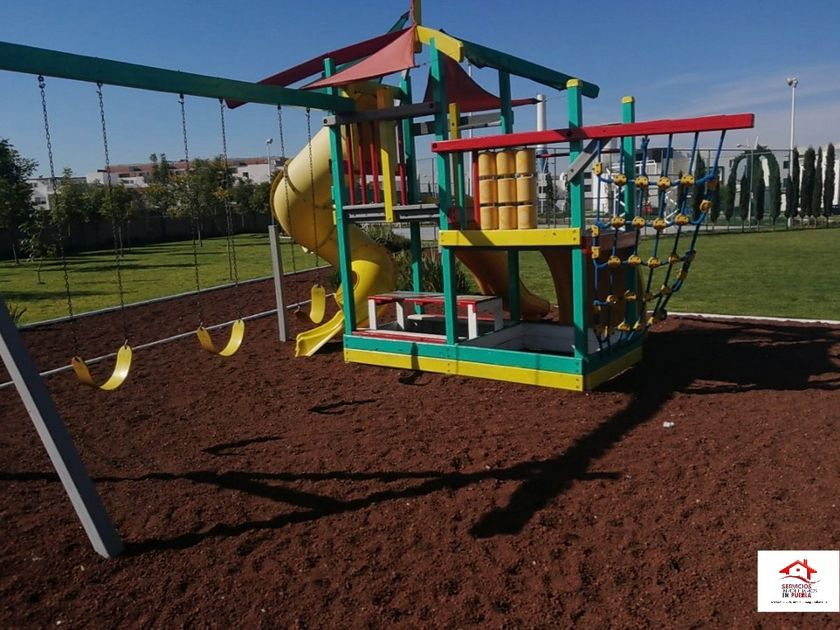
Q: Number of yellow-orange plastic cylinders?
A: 9